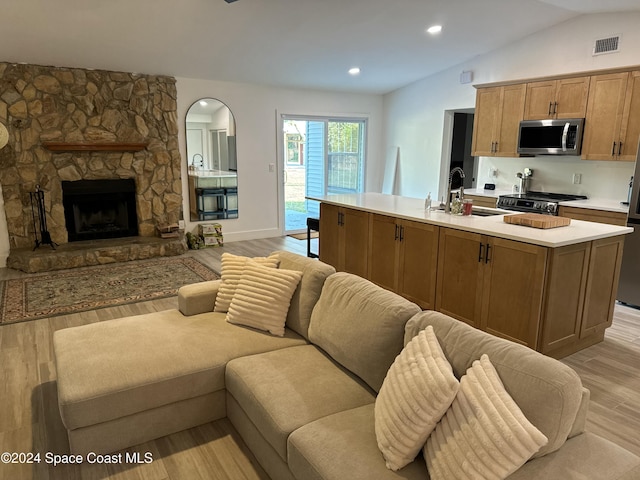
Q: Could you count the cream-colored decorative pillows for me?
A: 4